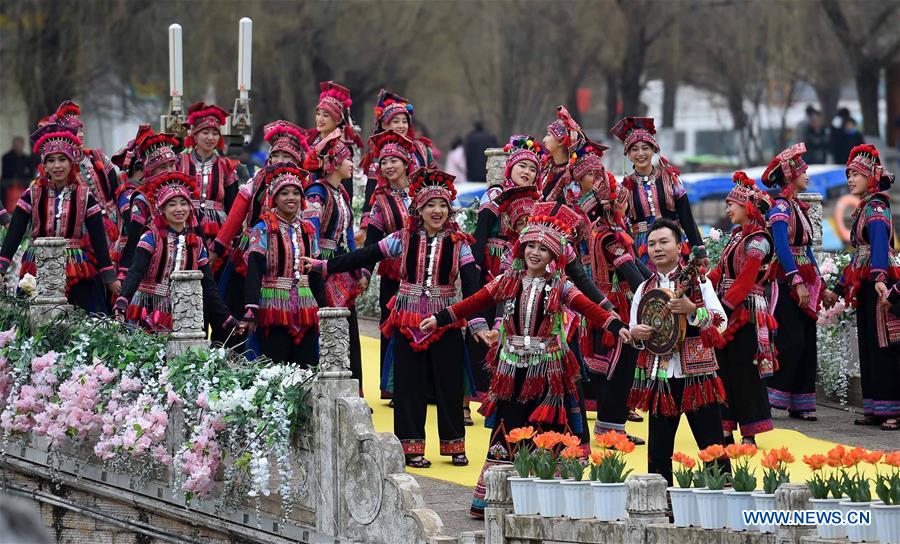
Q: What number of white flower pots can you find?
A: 11